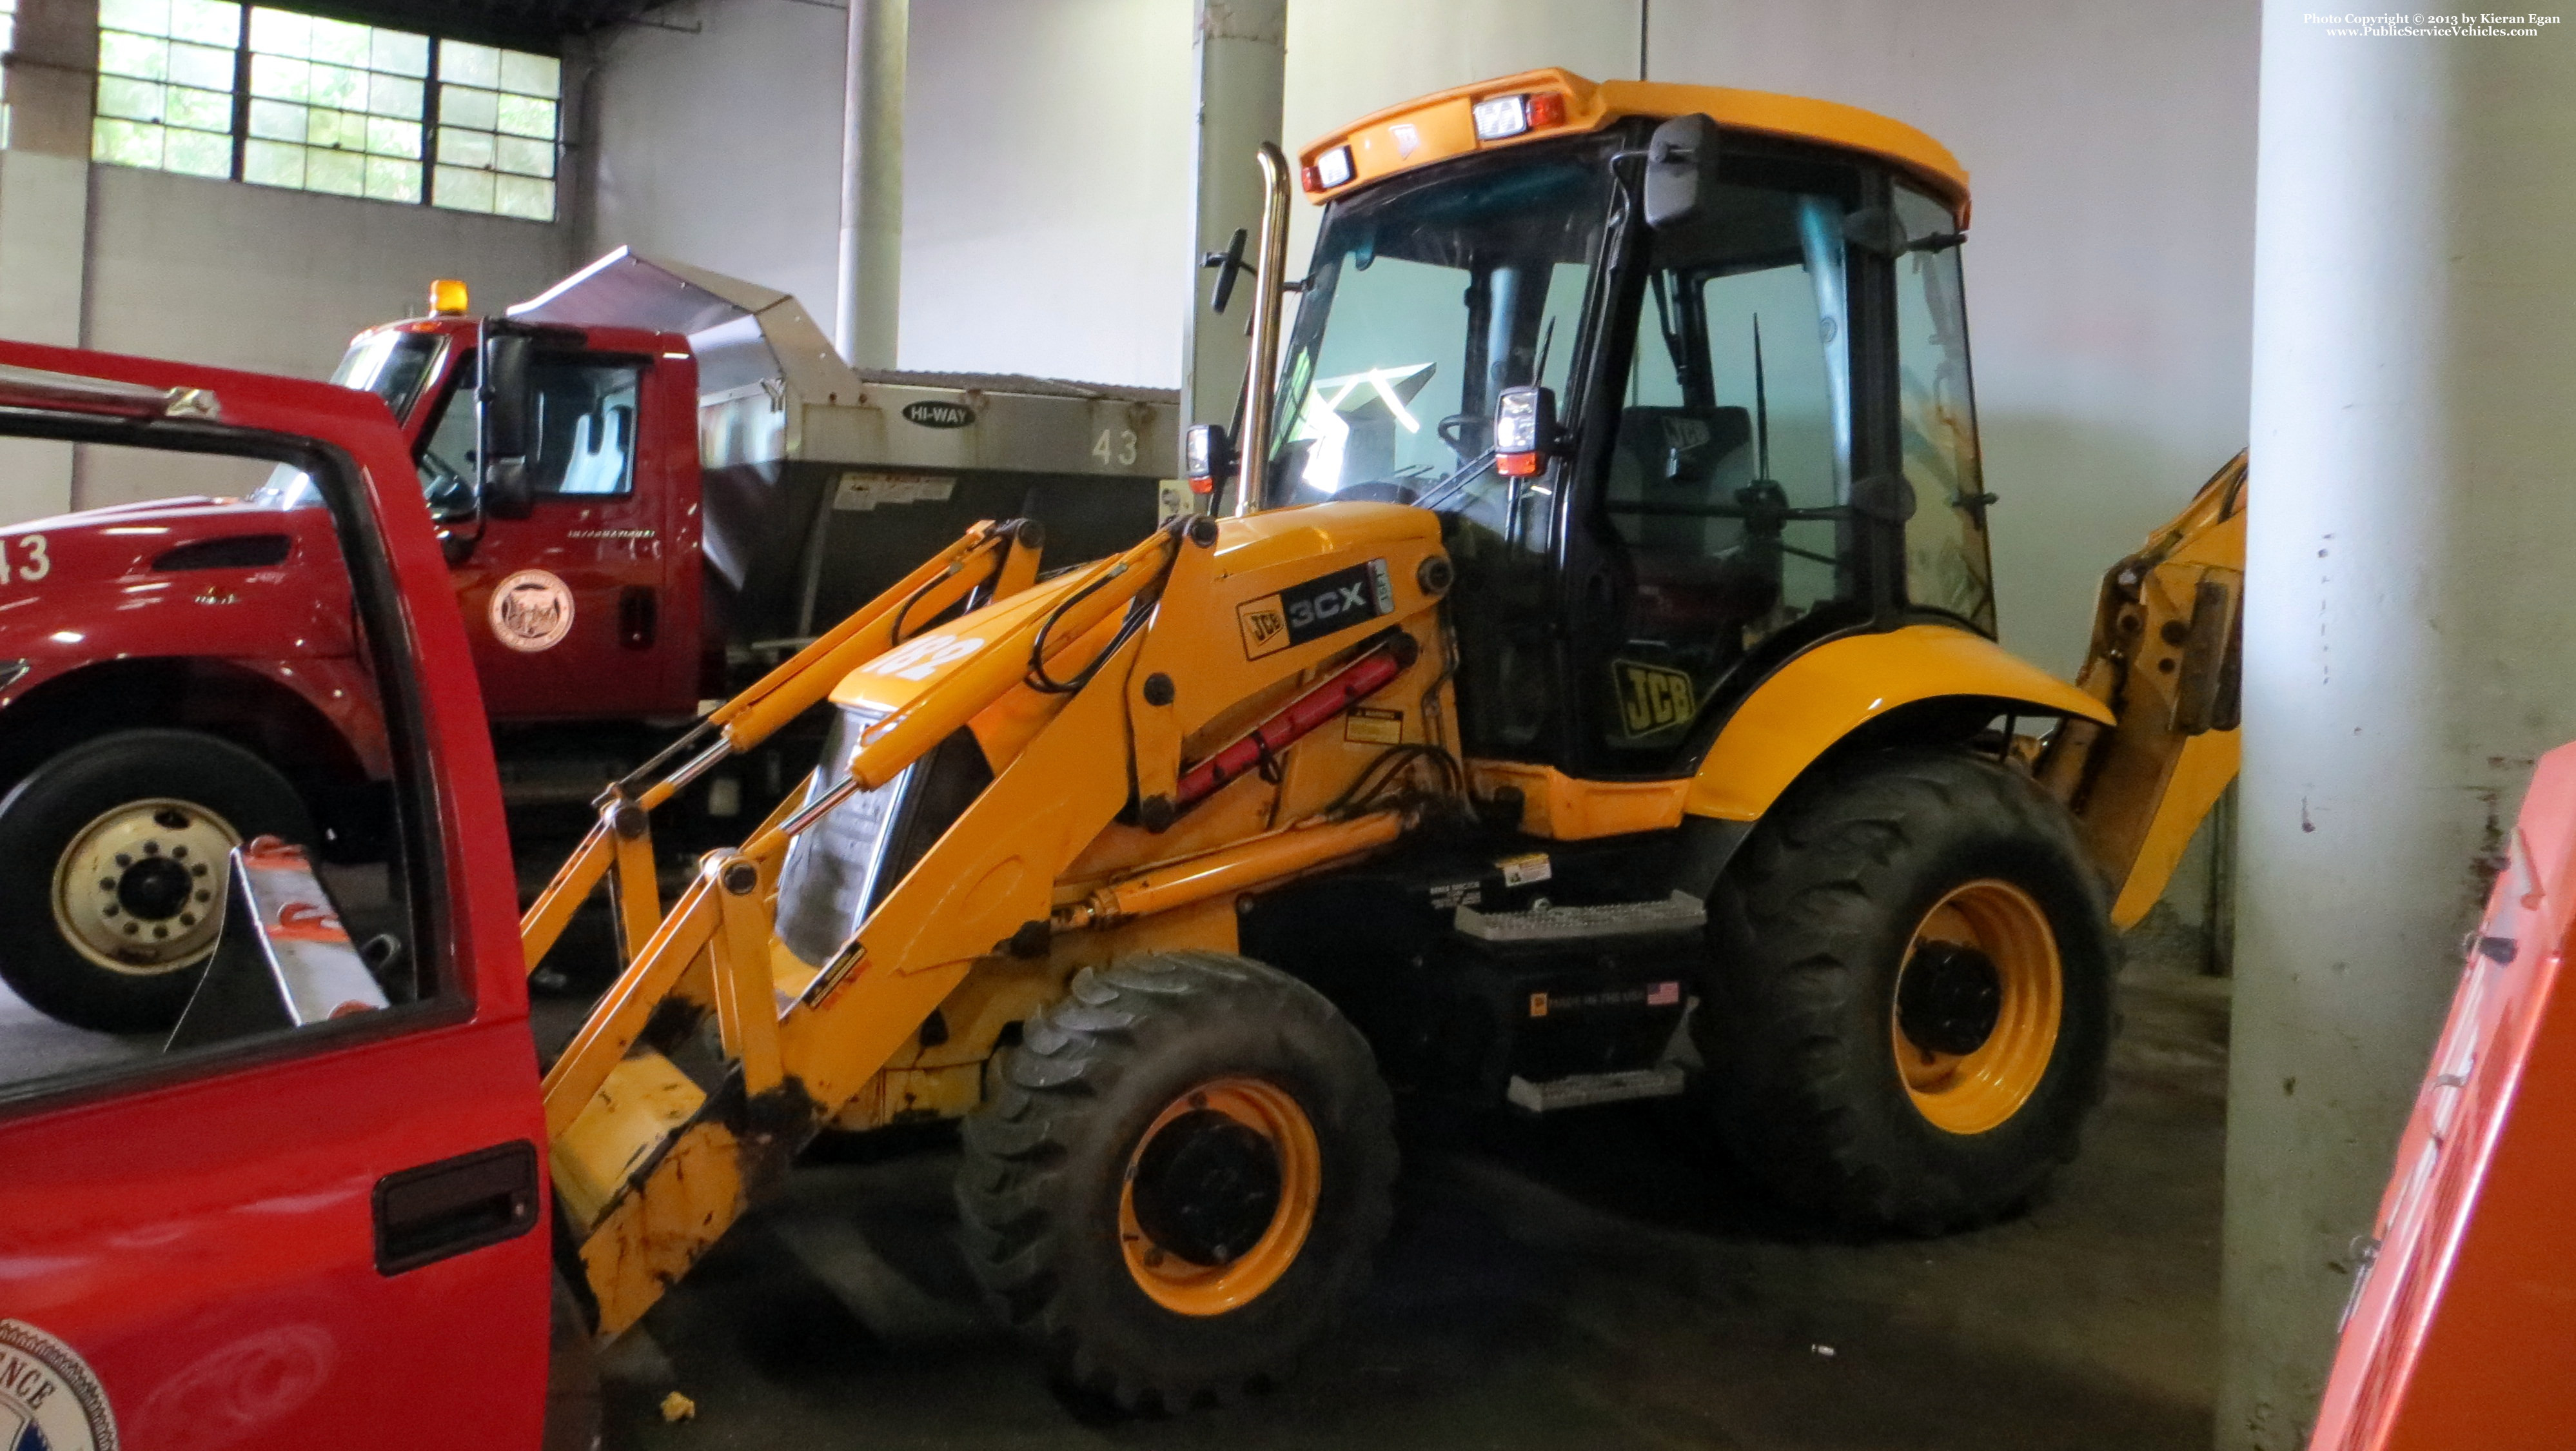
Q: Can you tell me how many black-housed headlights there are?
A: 2